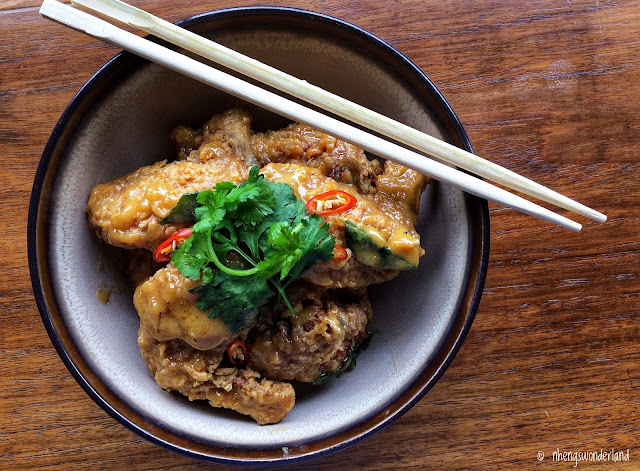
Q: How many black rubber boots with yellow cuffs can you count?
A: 0